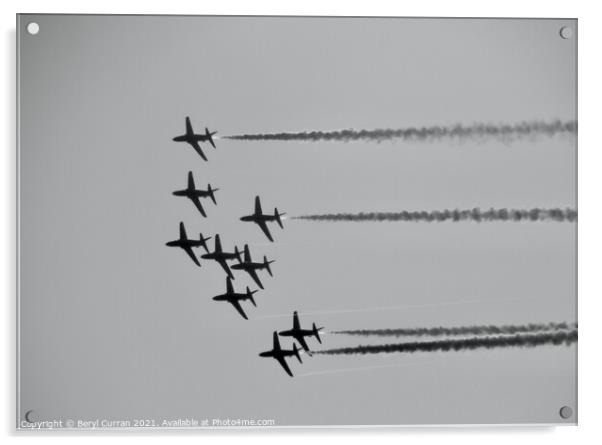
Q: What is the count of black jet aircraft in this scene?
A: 9